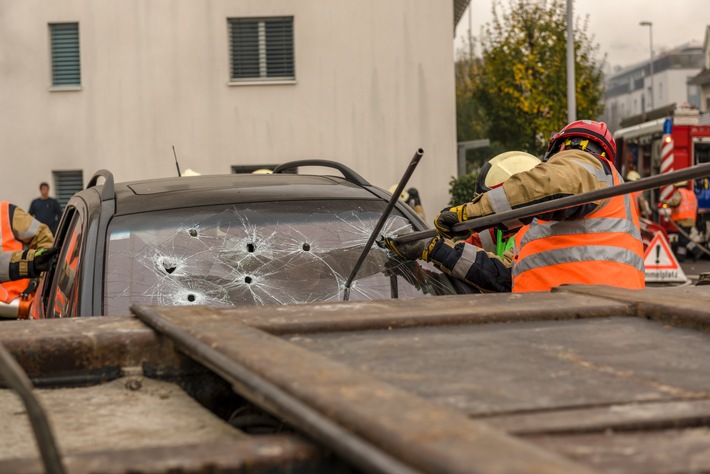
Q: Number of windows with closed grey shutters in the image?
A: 3